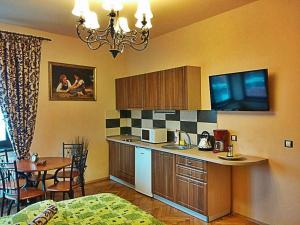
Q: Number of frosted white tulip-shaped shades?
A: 6